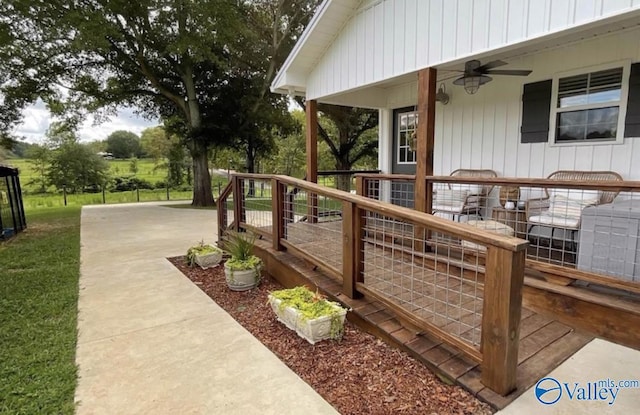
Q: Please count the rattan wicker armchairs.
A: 2